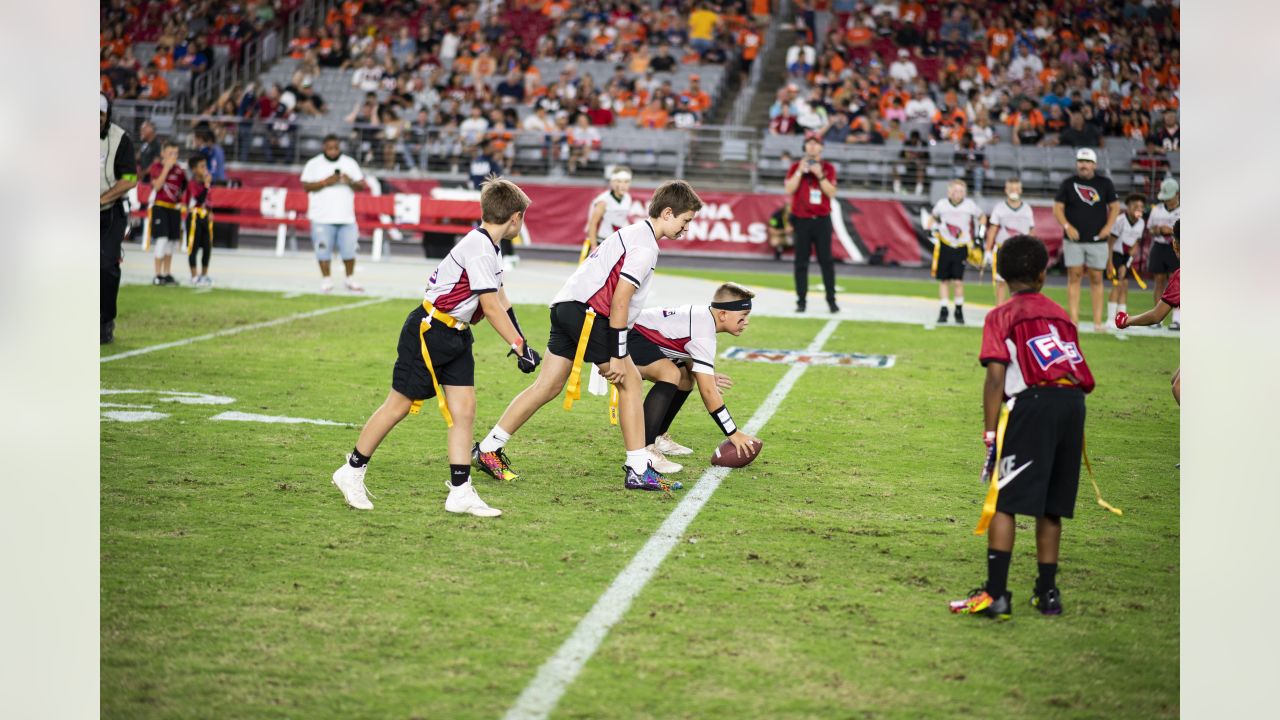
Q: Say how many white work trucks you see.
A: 0